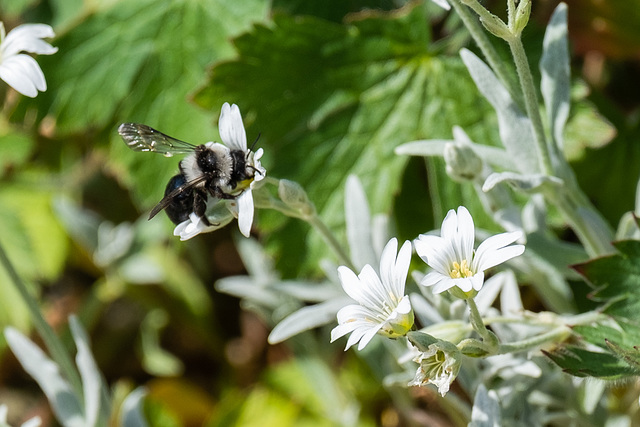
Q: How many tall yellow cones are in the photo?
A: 0